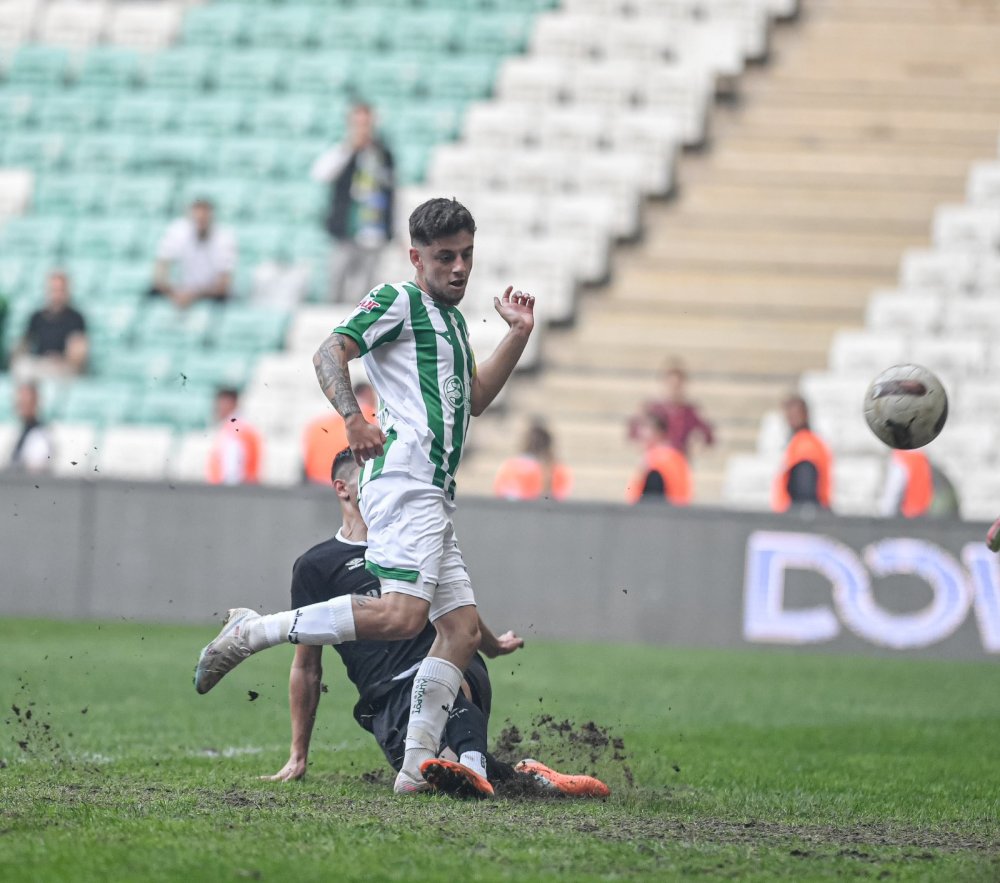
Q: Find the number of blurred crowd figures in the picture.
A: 11